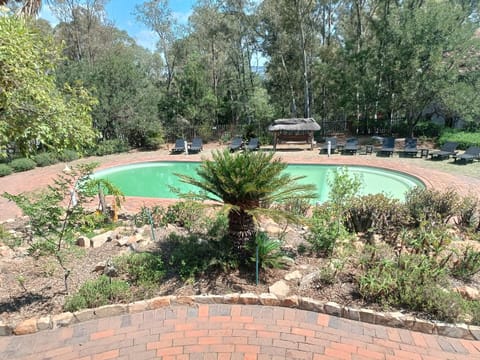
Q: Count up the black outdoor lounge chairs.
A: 10